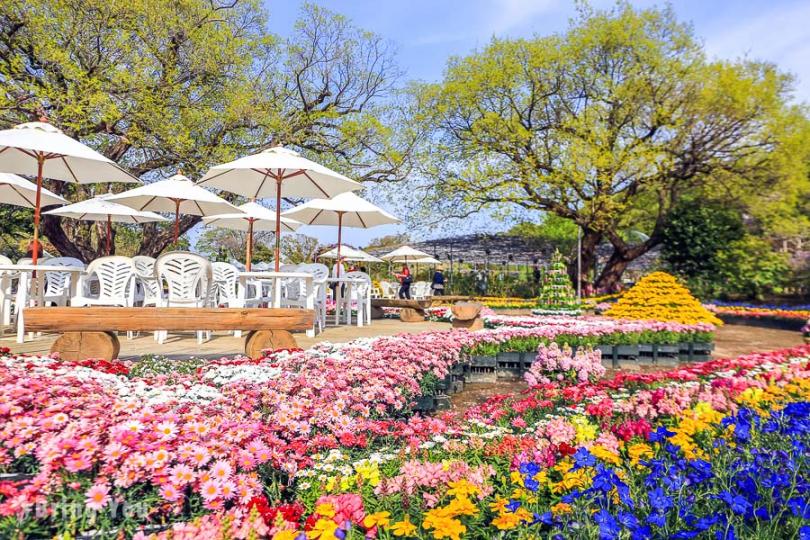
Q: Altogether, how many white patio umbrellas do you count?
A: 11